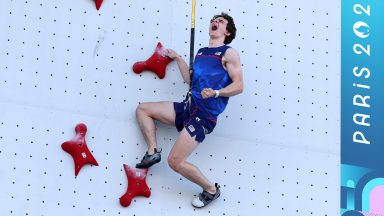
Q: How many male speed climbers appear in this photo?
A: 1